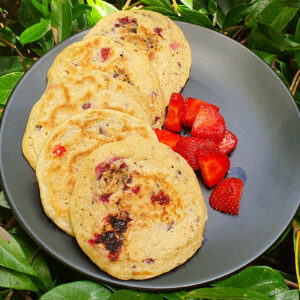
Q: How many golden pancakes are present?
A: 5